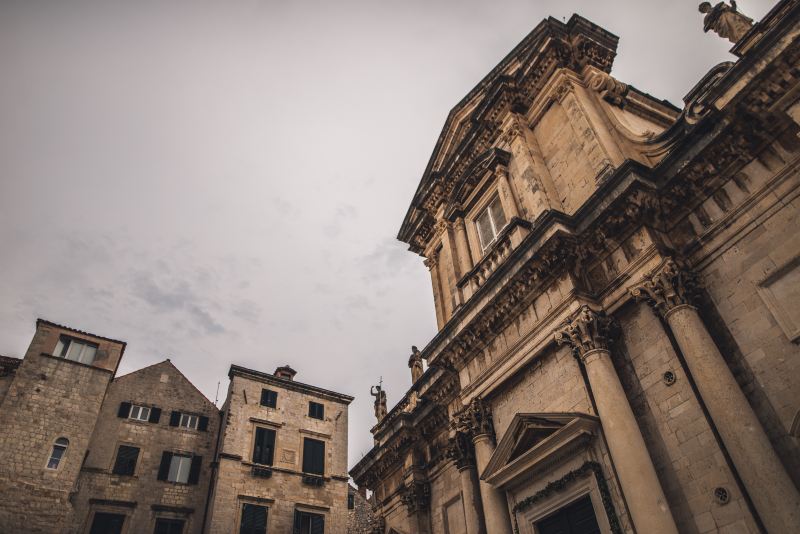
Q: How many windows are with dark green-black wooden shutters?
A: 12